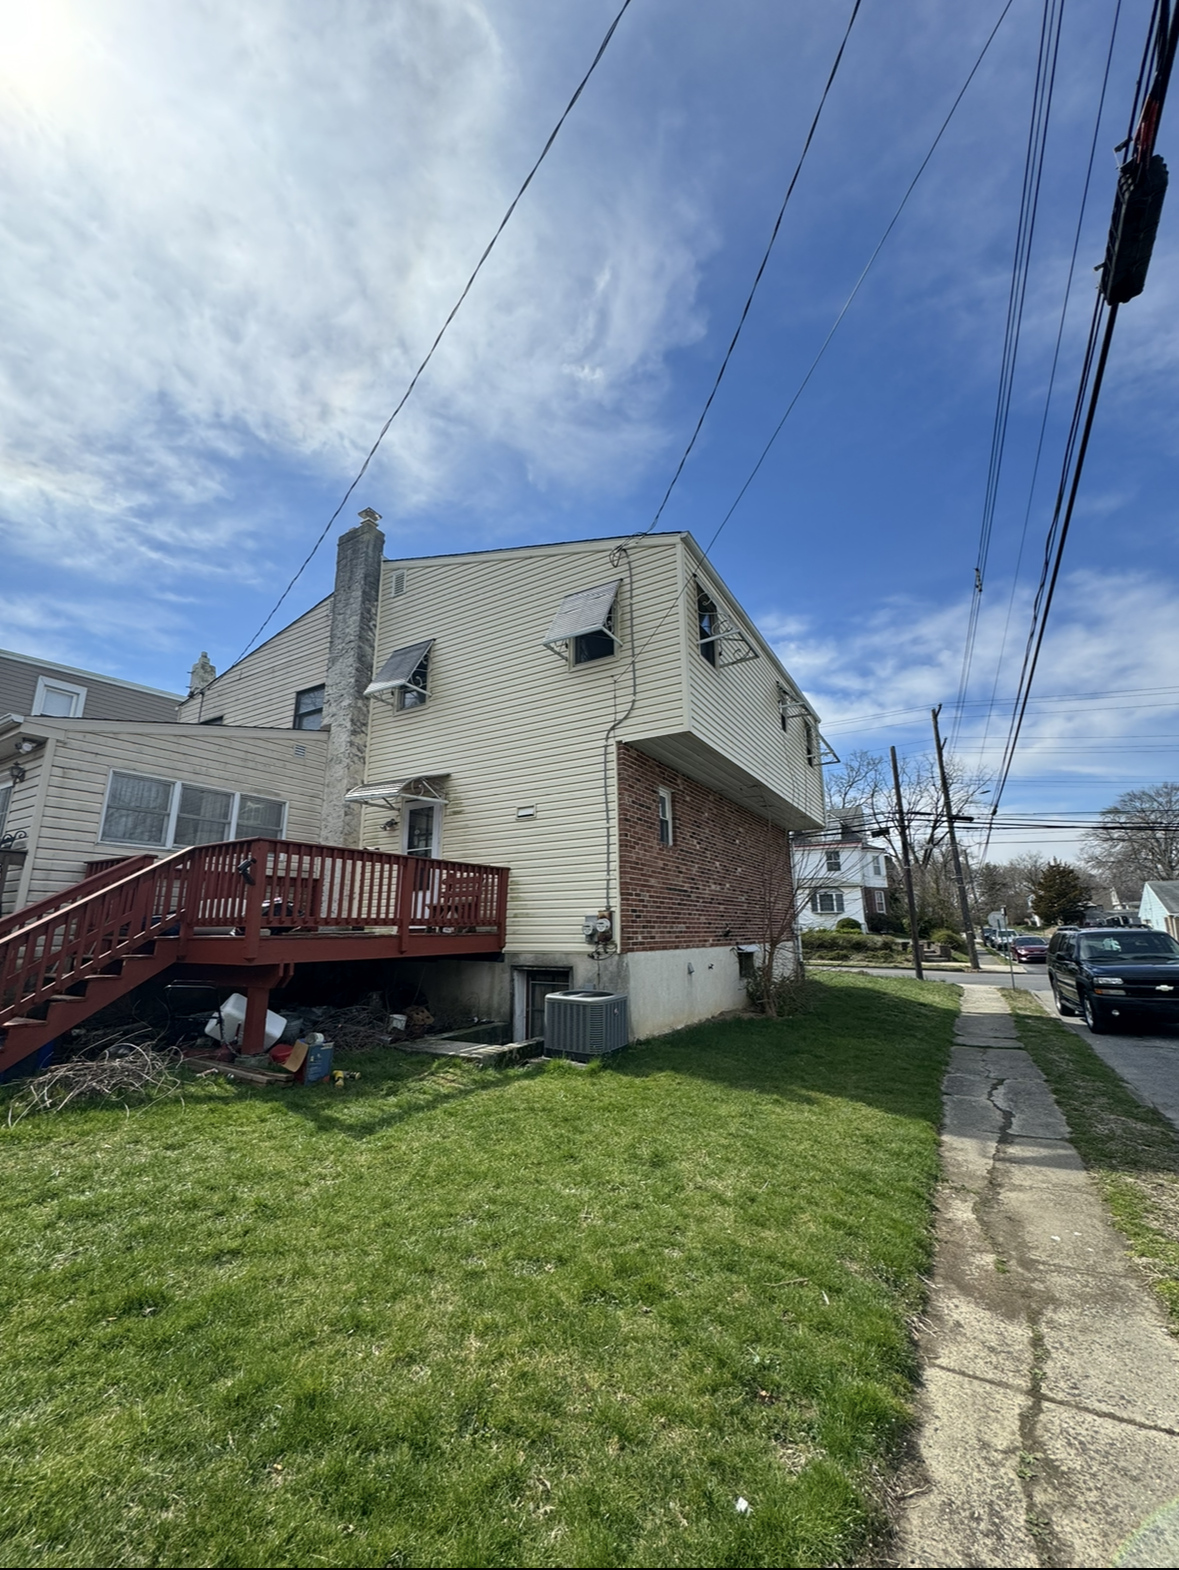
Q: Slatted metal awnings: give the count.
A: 6